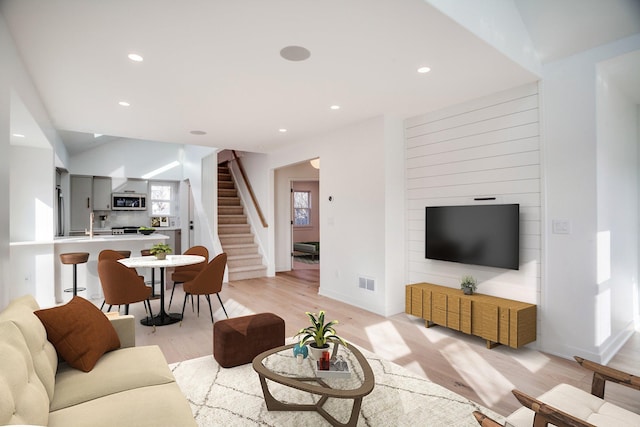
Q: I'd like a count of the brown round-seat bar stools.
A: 3